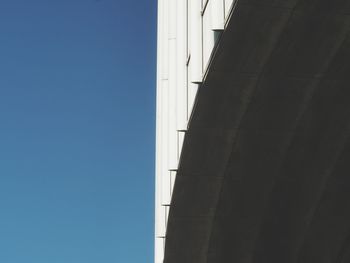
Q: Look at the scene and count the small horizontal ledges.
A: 6